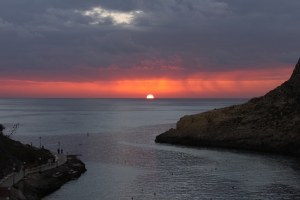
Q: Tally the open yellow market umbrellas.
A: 0